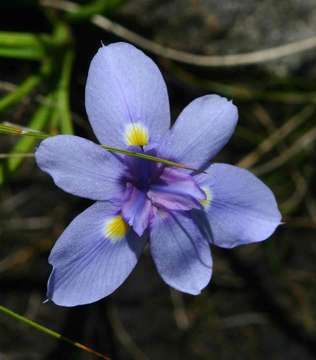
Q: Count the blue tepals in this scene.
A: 6